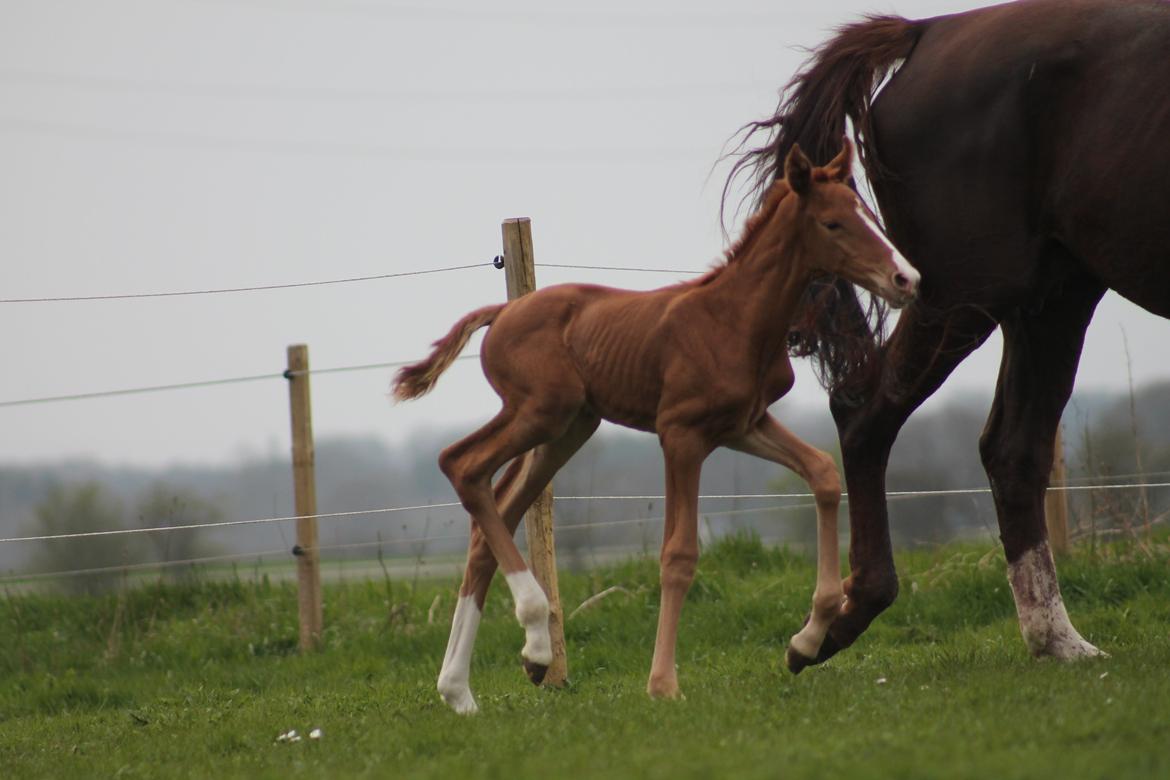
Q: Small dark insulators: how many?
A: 3